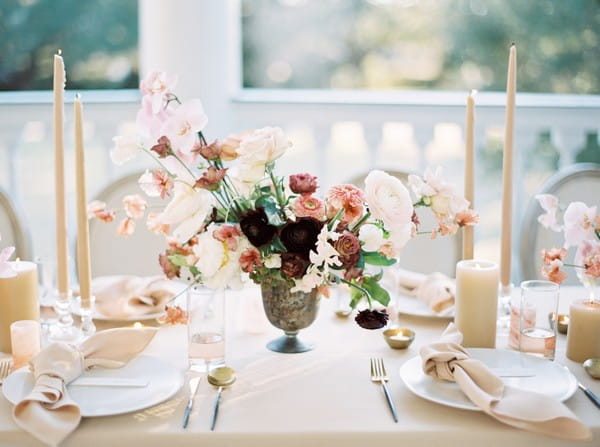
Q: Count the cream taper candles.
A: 4